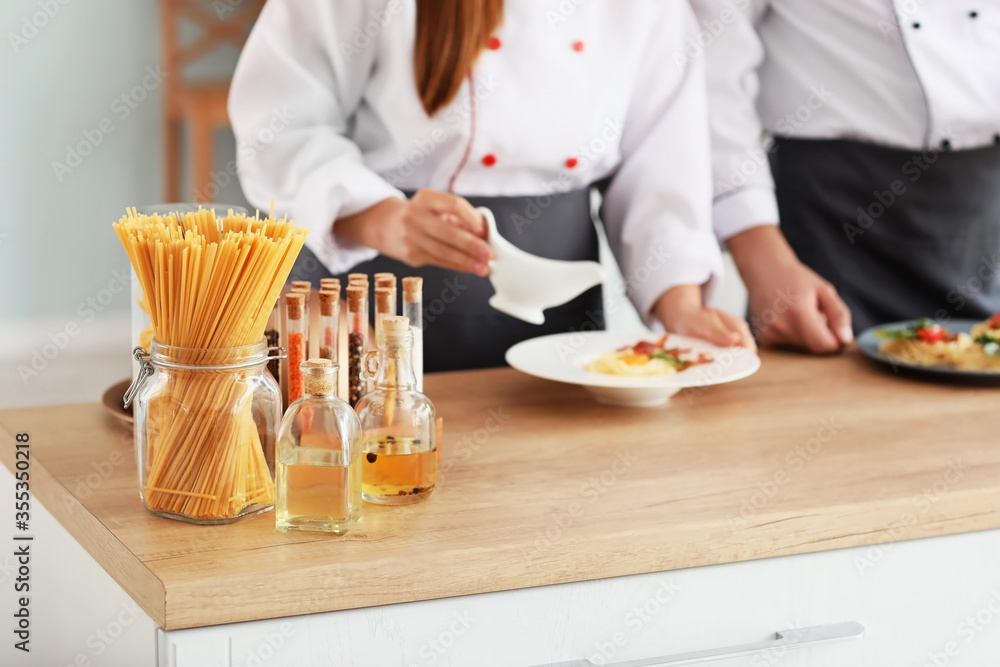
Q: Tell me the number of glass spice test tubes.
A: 14